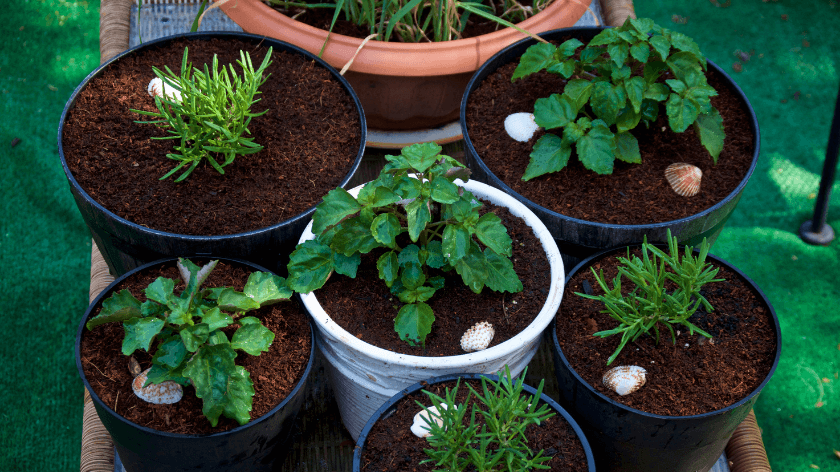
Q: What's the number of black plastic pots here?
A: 5